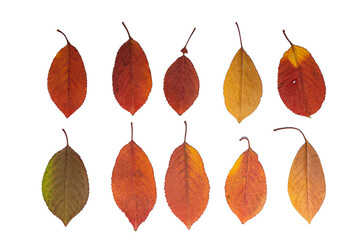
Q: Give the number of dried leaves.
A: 10